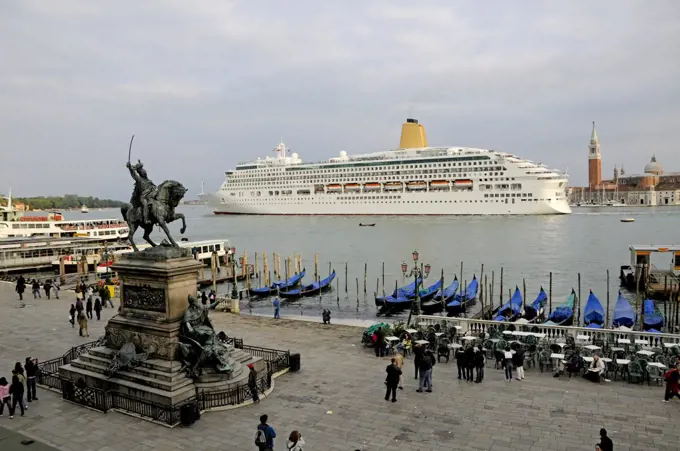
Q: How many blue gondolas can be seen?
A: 12